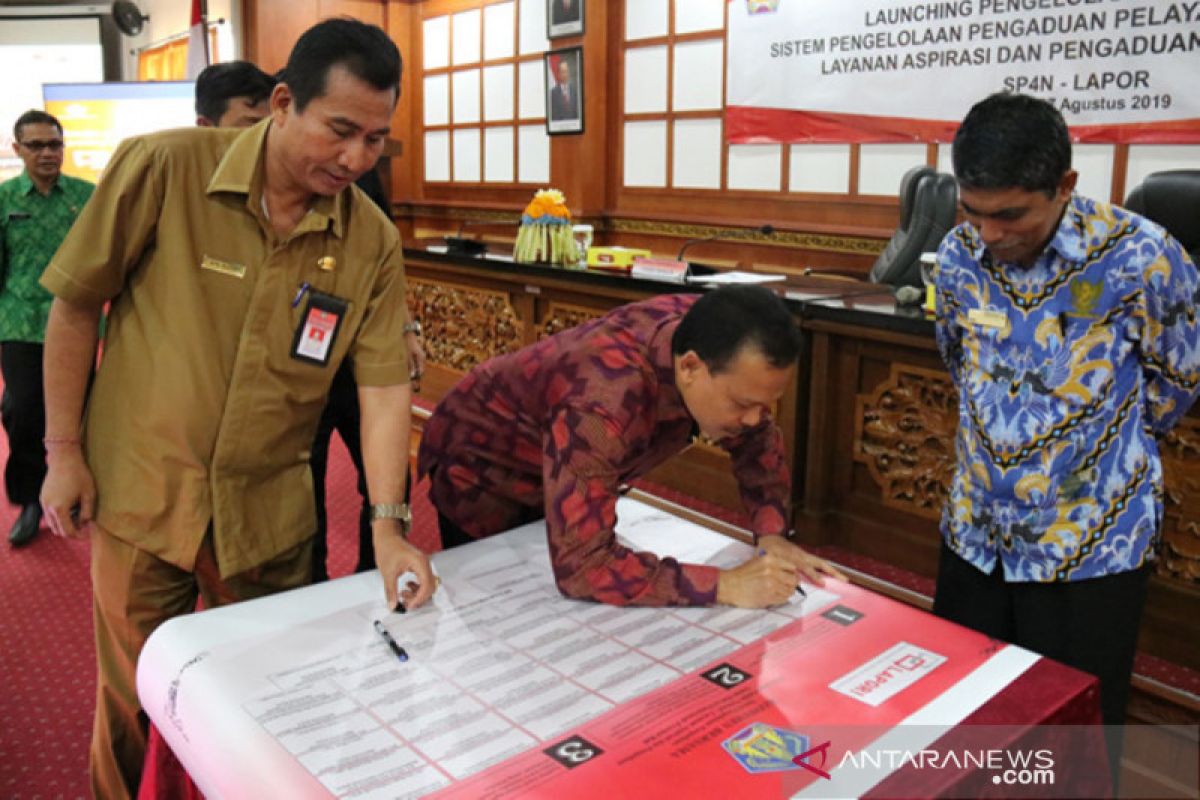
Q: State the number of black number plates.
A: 3